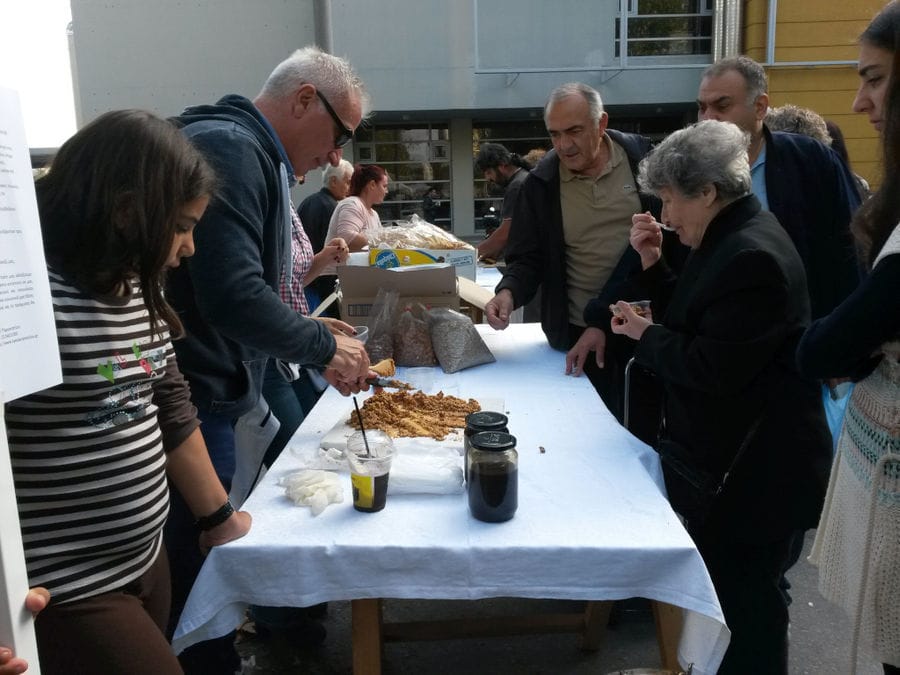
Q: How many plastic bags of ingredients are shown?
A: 3